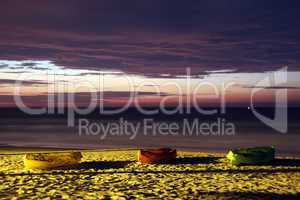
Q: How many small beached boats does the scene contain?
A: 3